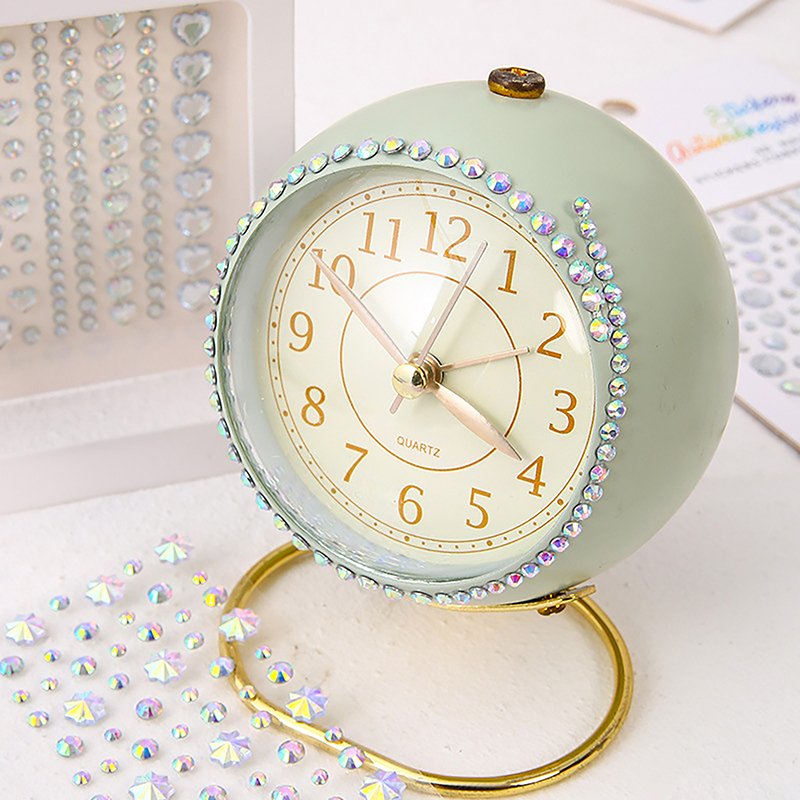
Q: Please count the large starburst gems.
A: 10